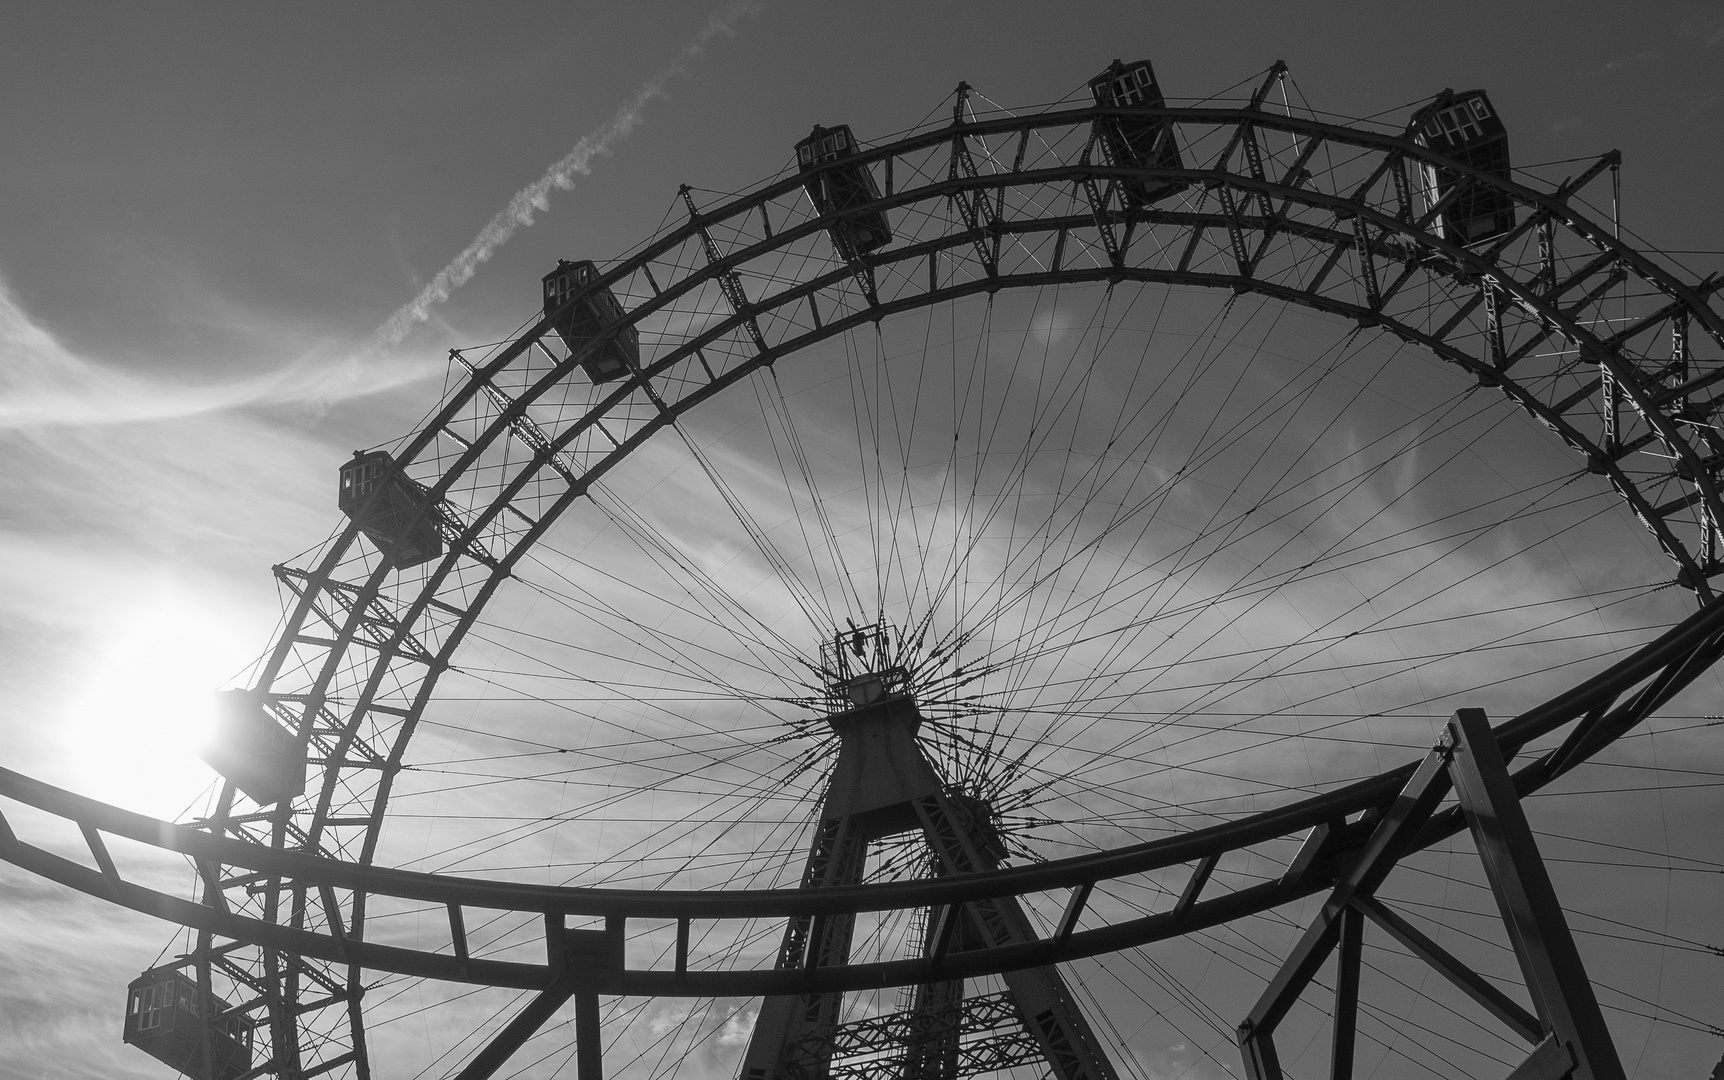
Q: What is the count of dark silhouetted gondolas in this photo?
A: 7